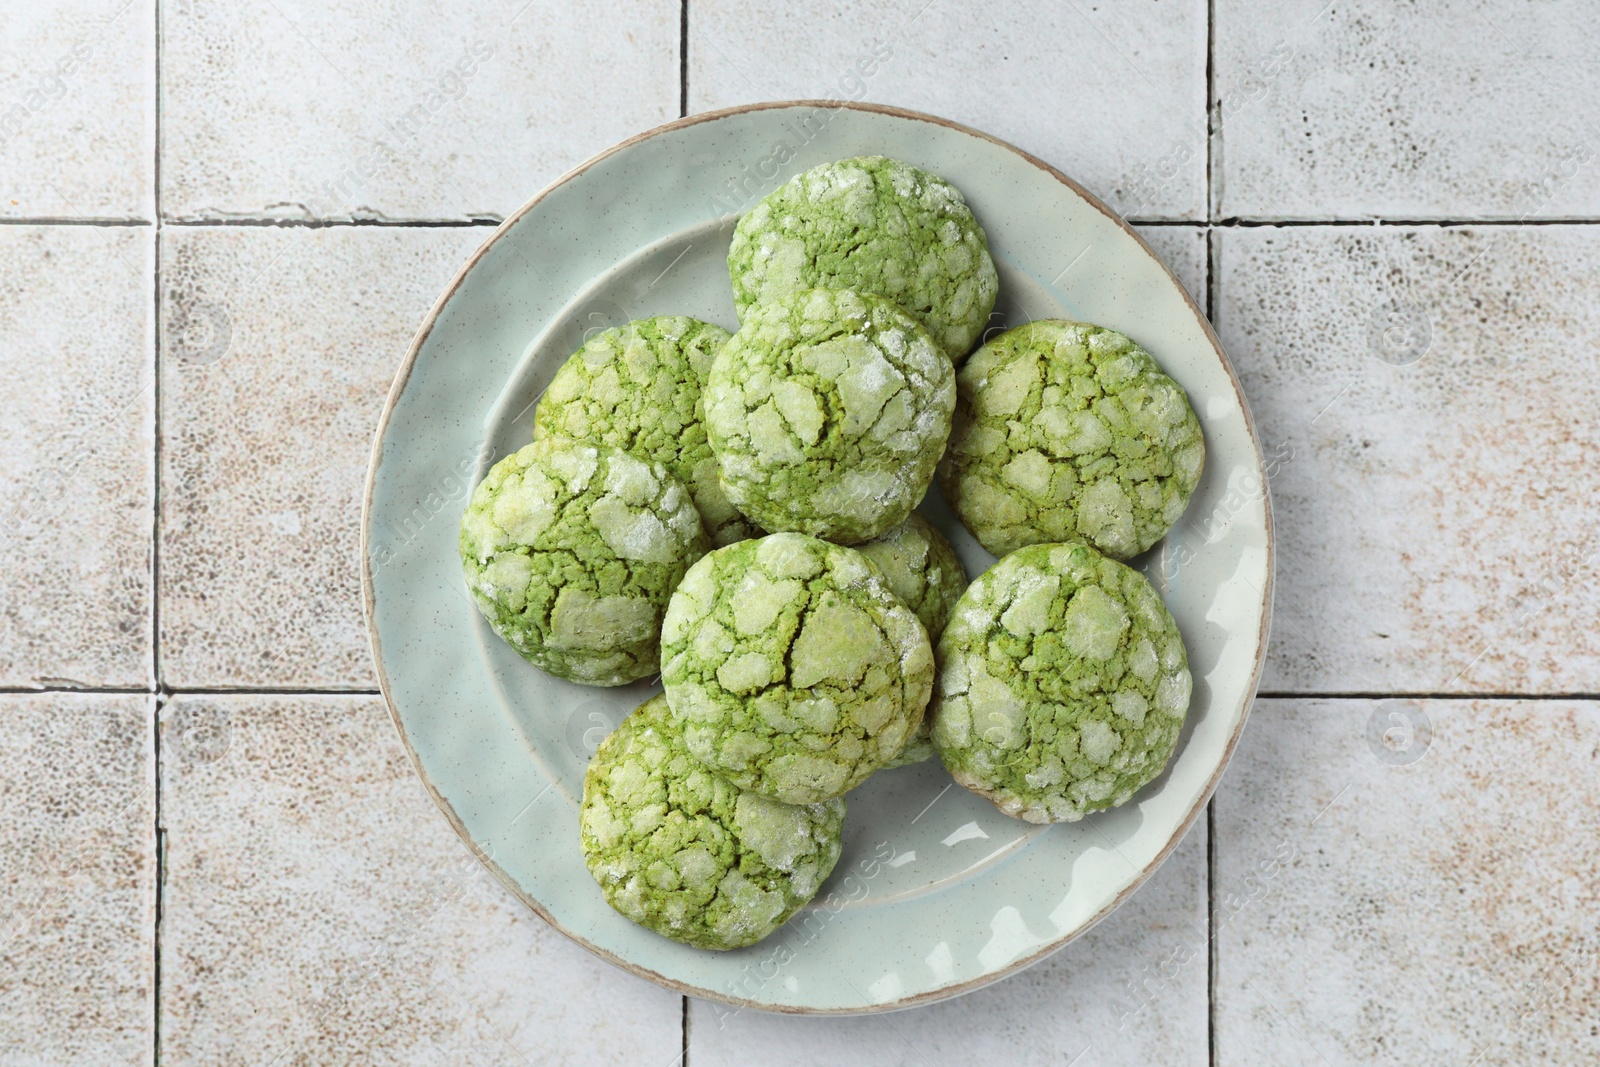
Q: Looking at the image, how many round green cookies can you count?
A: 9